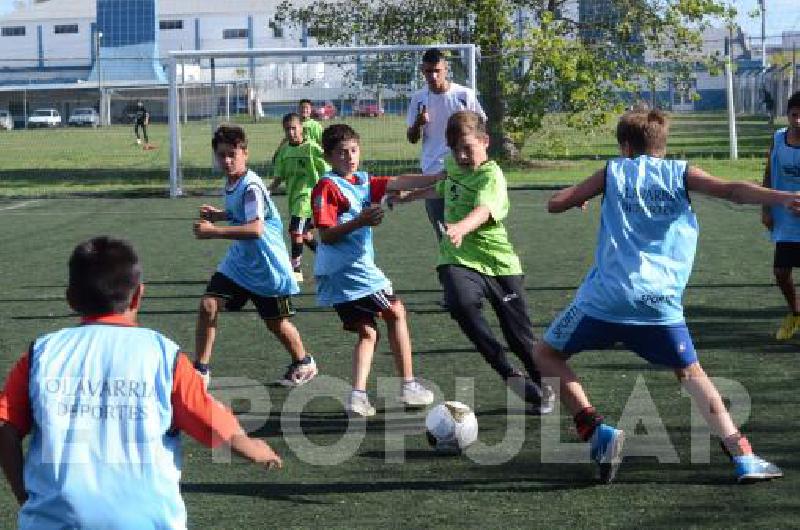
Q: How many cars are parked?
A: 5